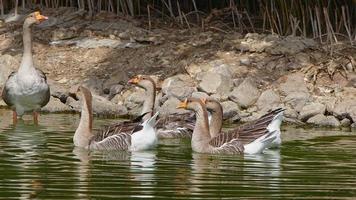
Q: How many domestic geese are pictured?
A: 5